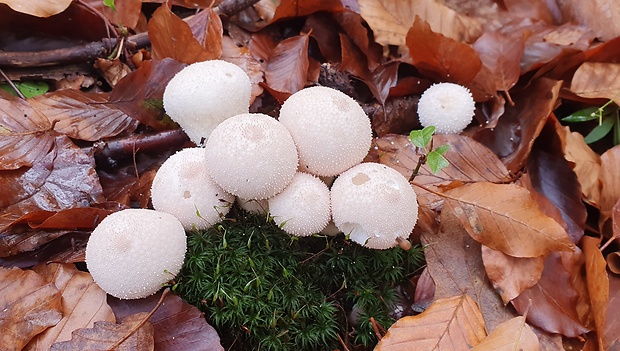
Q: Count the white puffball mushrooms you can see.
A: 8